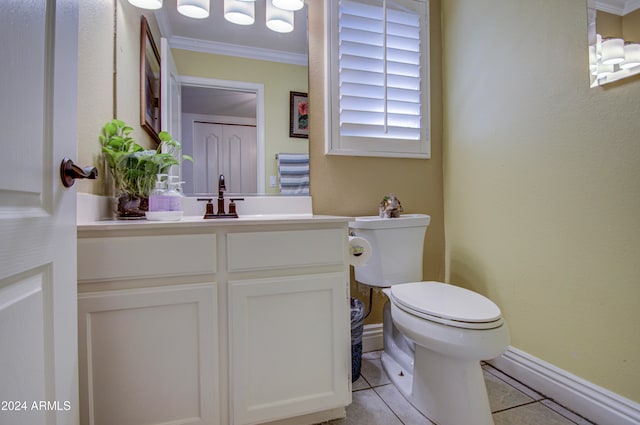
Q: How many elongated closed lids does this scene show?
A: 1